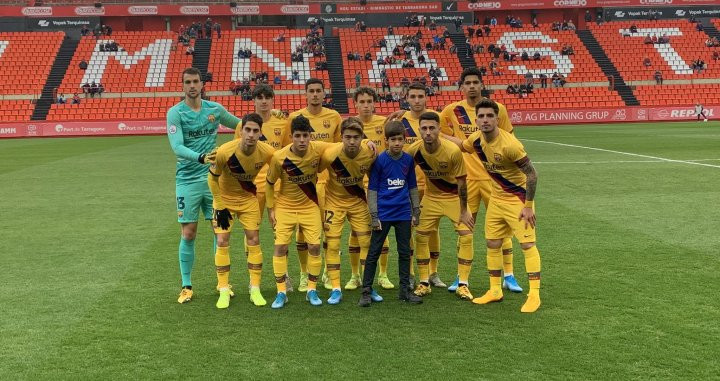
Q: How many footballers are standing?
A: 11